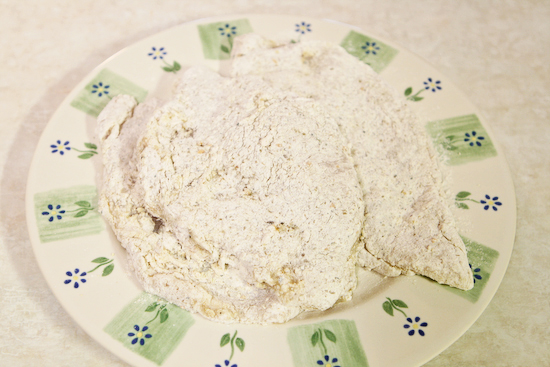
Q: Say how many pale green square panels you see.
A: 8